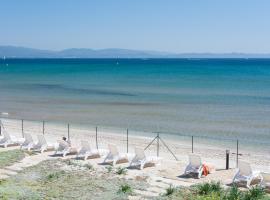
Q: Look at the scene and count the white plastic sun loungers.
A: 9